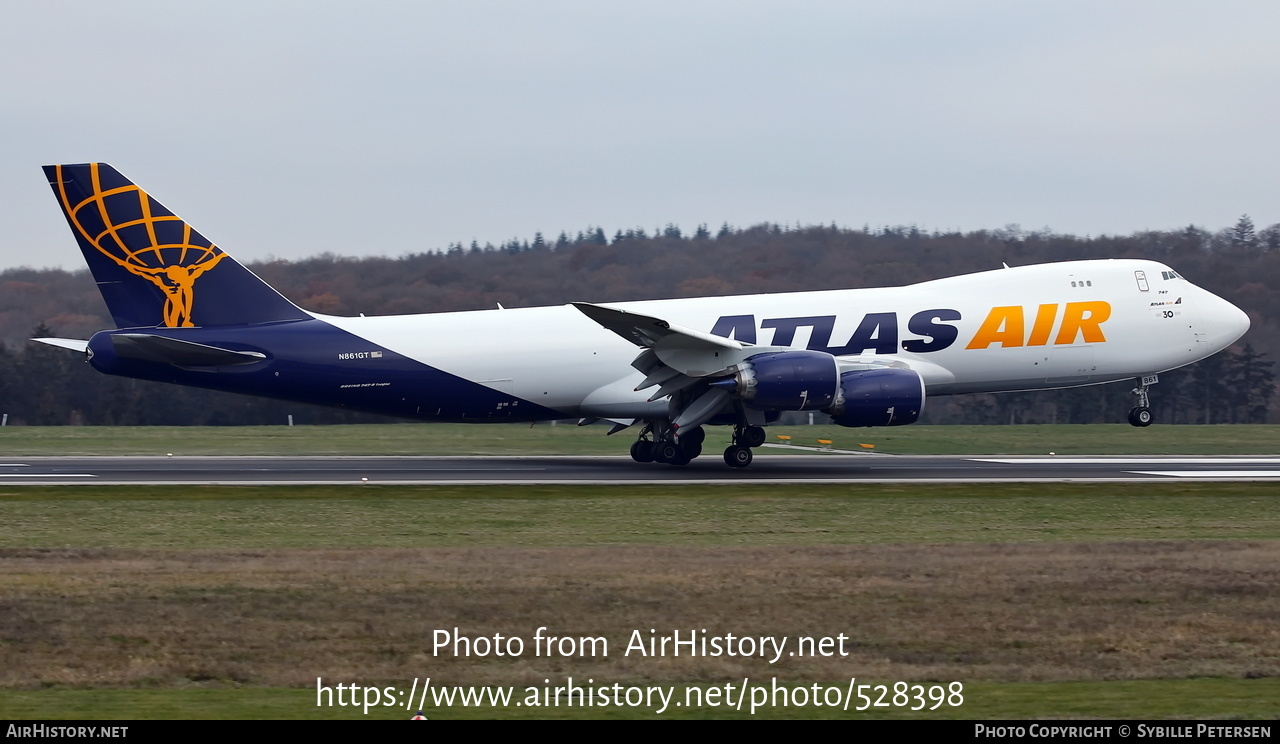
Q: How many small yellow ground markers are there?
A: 3